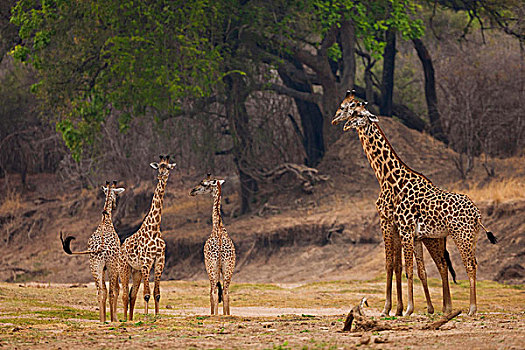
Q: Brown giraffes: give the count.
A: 5